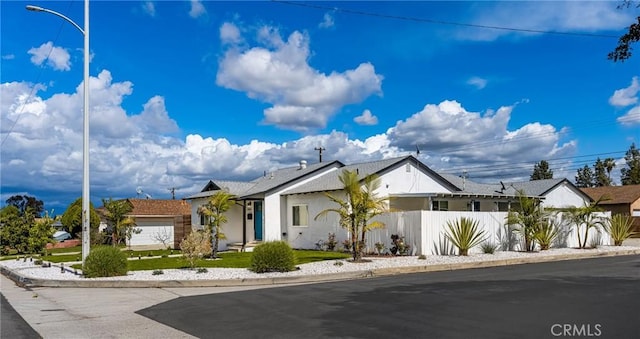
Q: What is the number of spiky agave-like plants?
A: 3